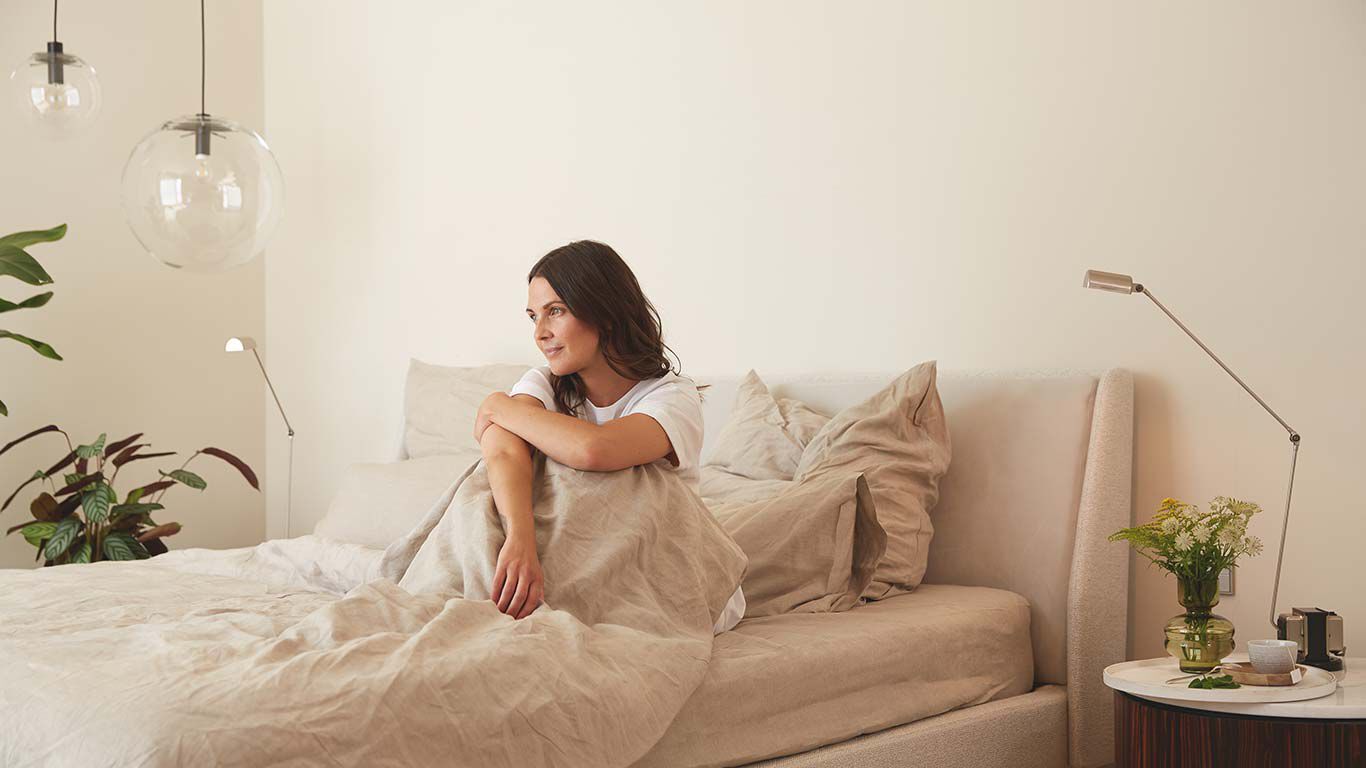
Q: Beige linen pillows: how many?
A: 5